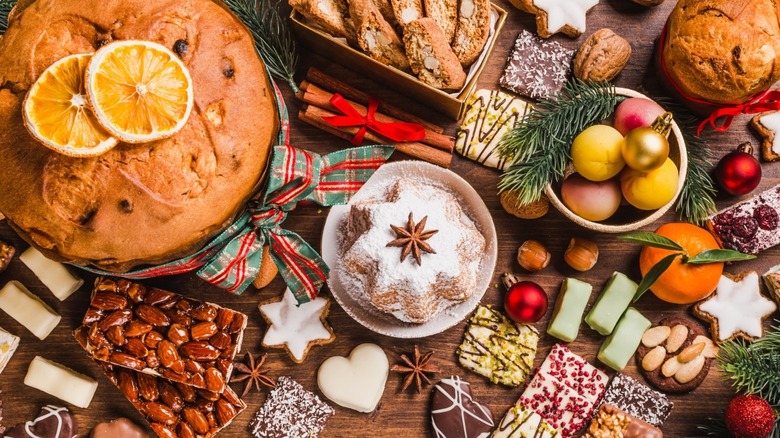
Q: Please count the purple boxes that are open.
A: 0